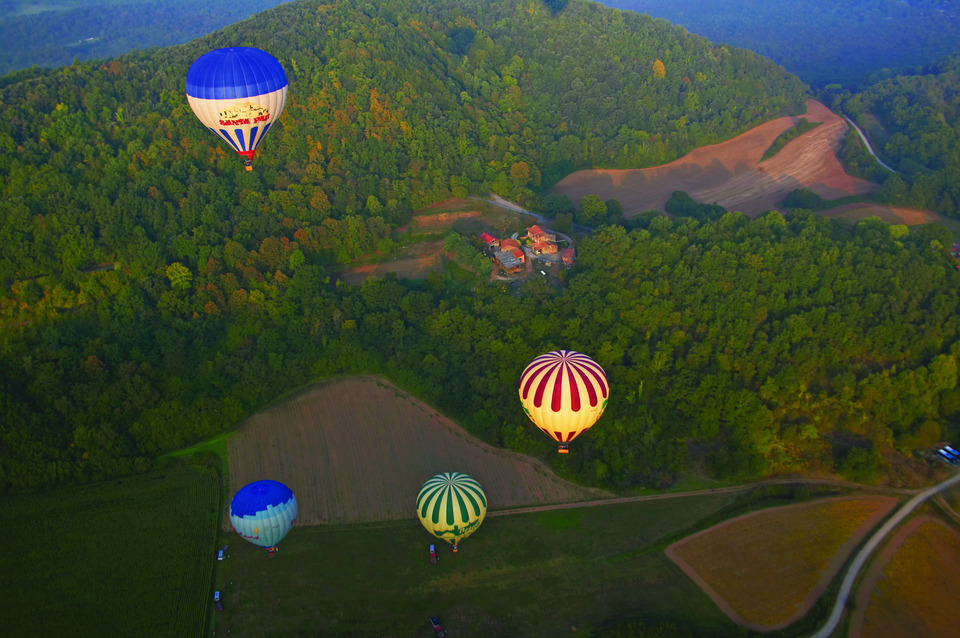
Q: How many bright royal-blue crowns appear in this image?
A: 2